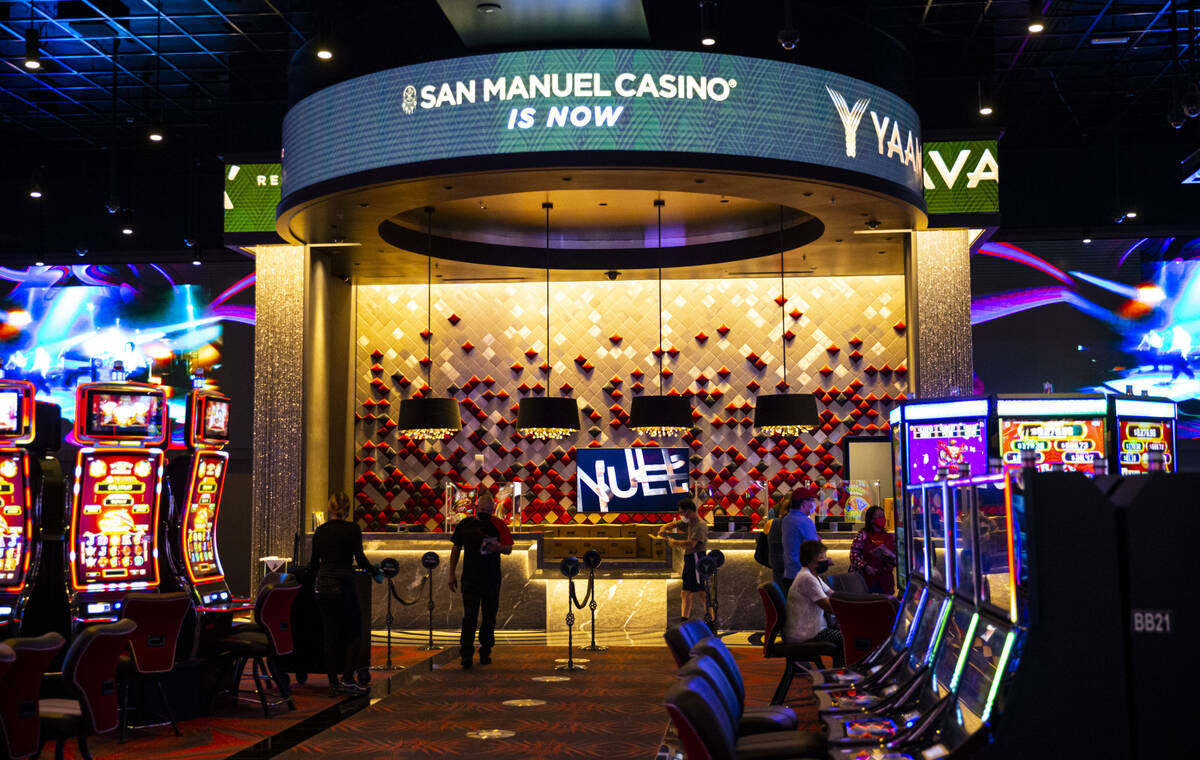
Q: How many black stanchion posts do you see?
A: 6